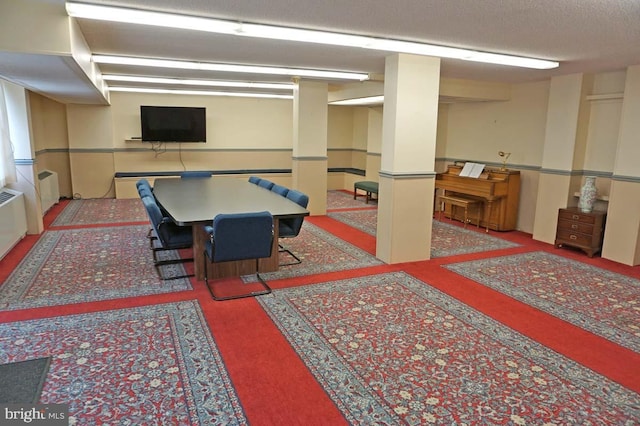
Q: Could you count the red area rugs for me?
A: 8